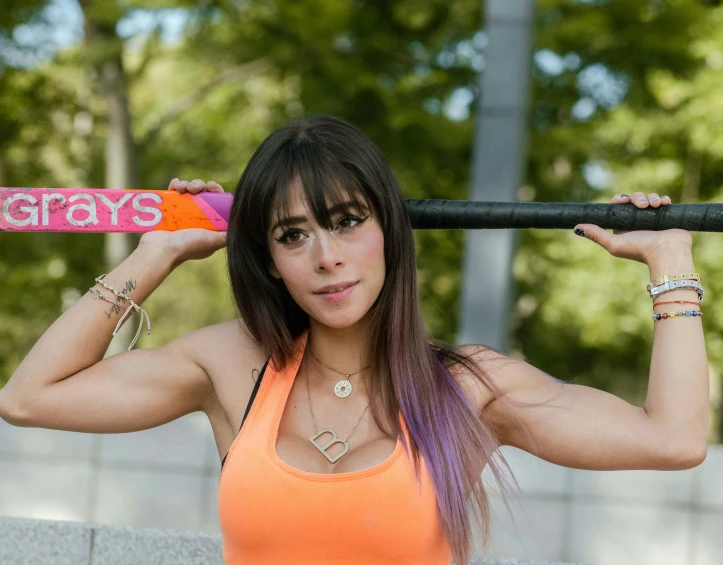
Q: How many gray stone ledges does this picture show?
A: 1